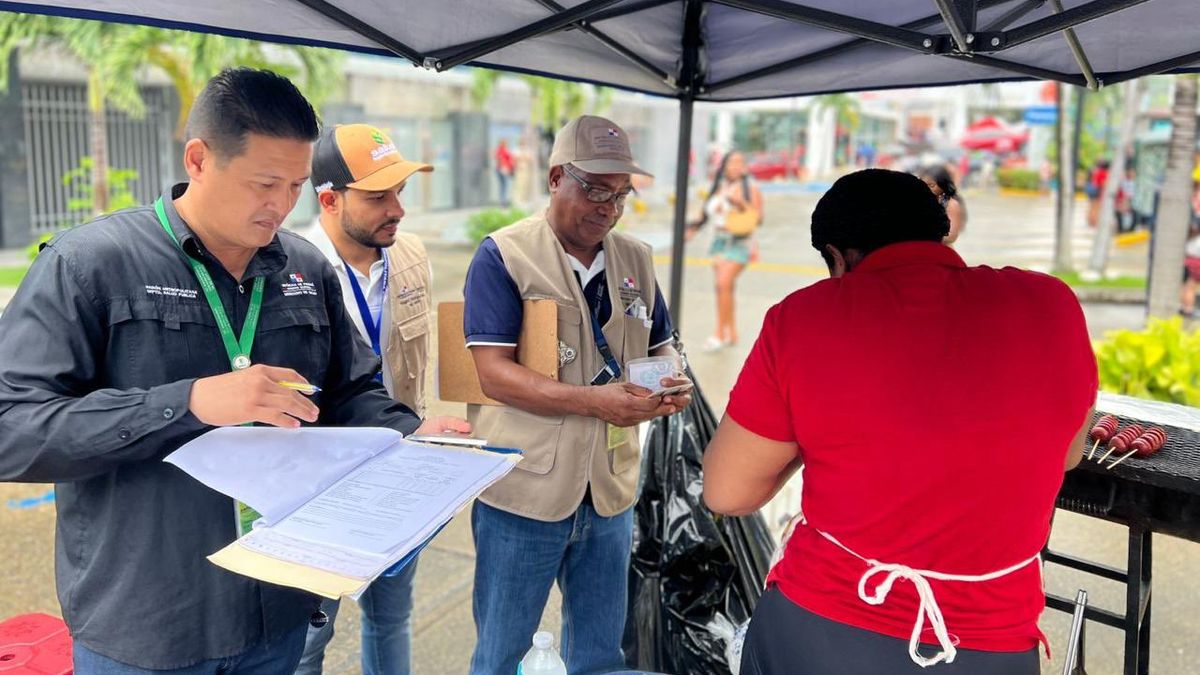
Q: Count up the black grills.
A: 1